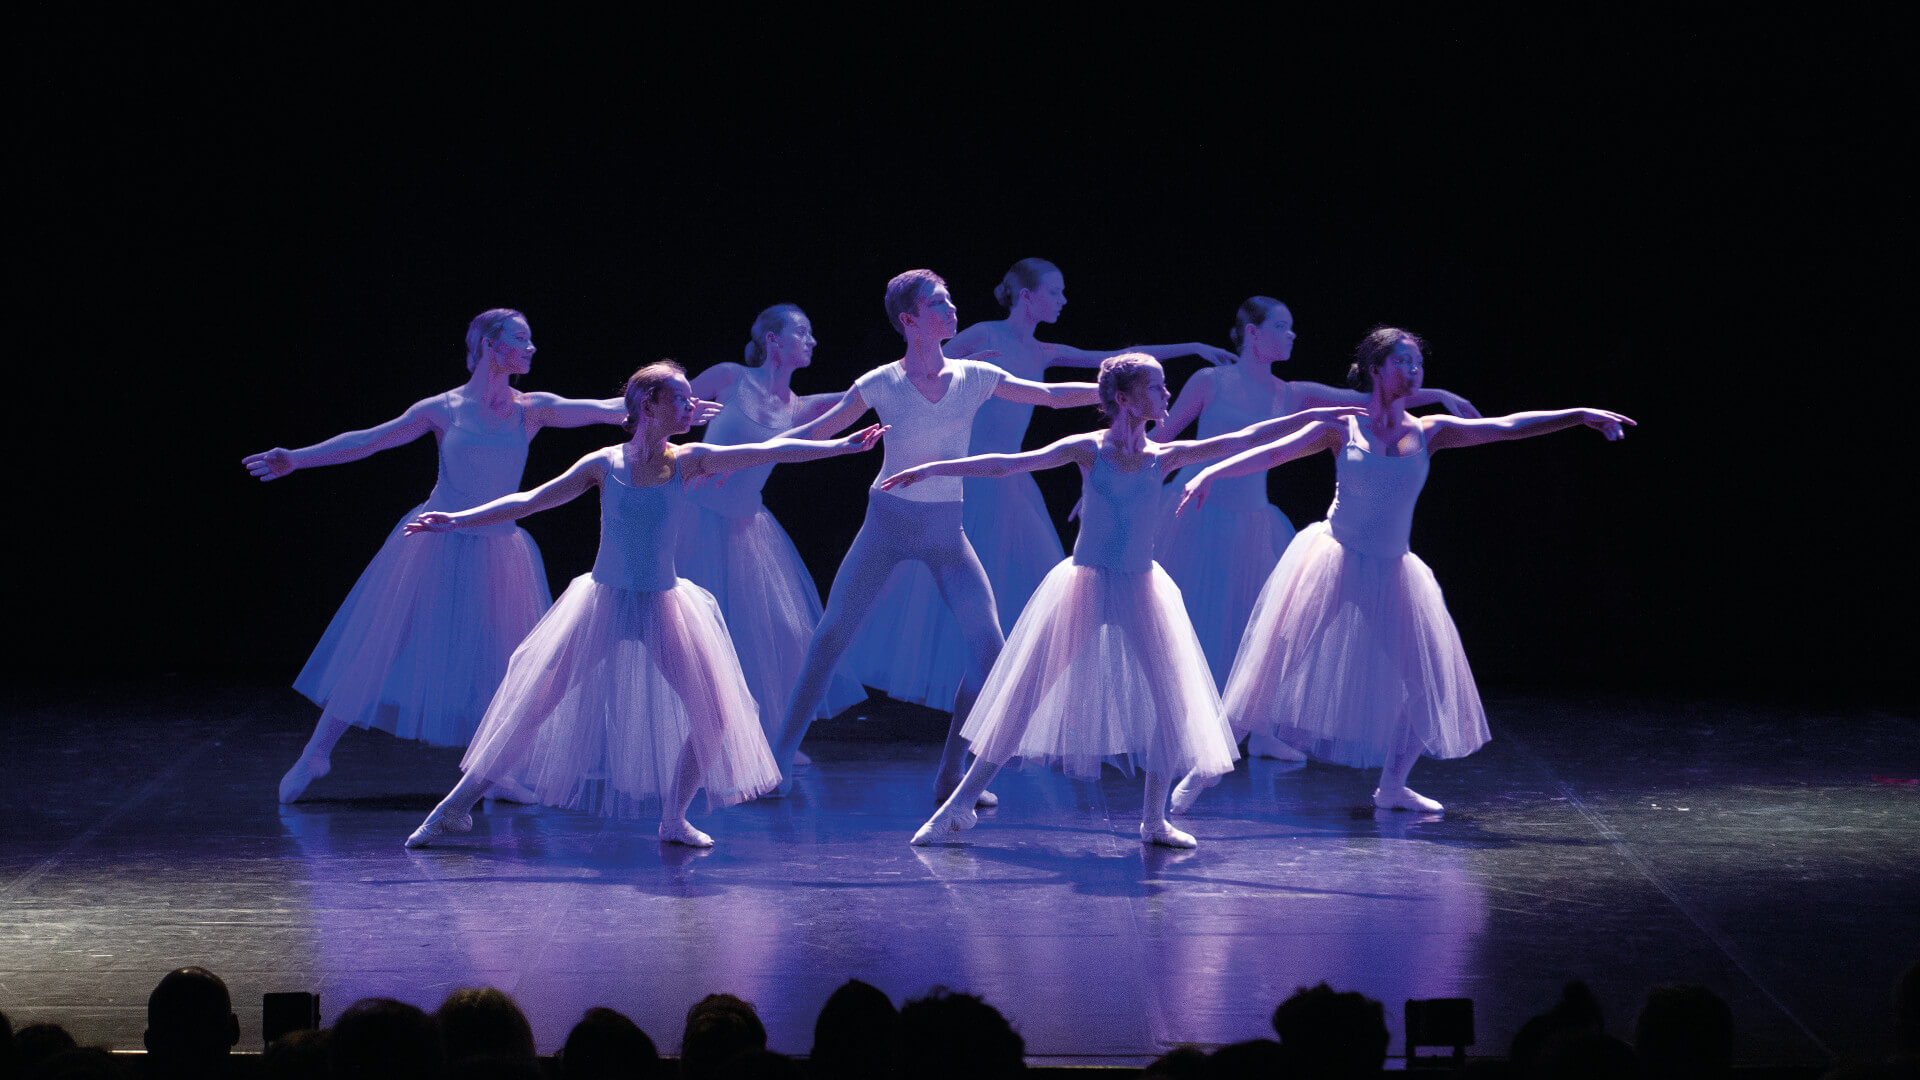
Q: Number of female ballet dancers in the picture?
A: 7